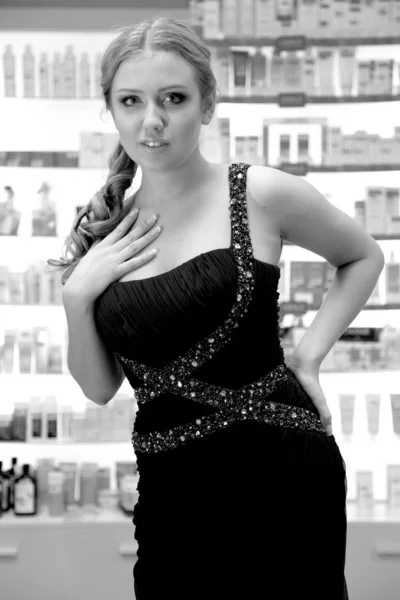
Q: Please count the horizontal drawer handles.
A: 3